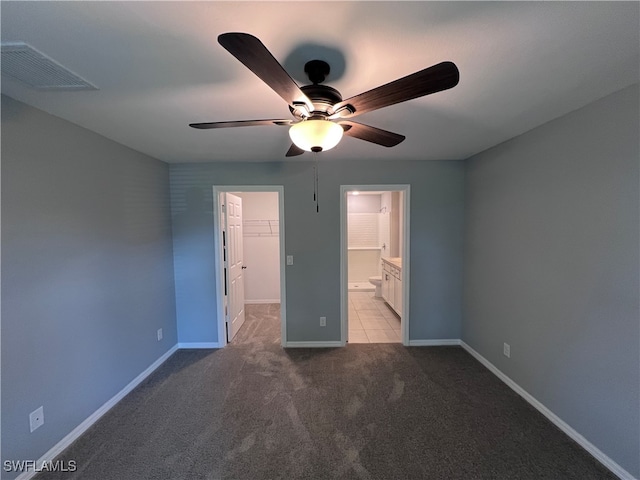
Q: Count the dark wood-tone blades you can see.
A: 5